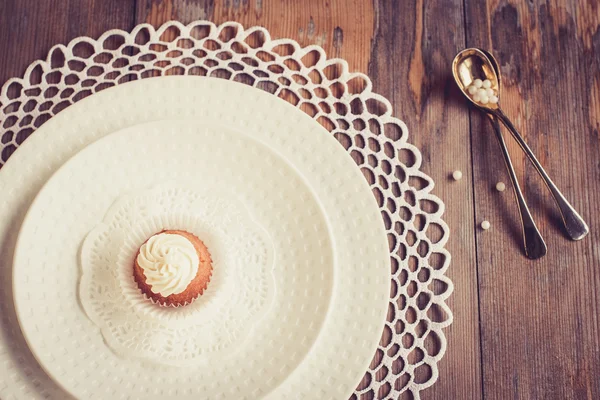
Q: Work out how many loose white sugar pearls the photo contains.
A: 3